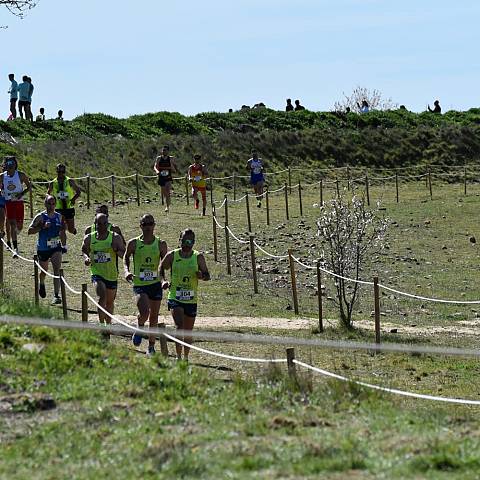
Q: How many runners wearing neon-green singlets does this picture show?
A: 5